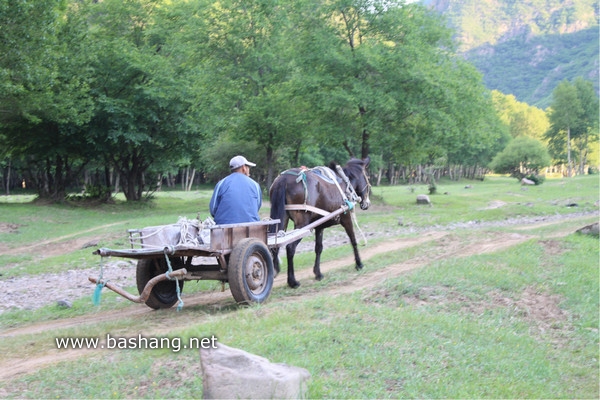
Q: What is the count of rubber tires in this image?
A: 2